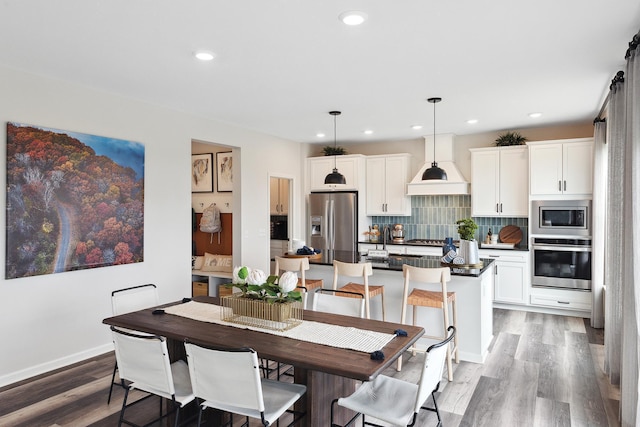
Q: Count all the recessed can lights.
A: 7